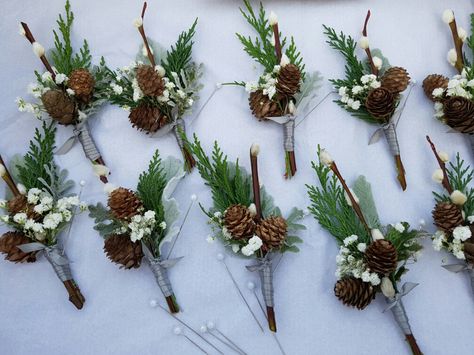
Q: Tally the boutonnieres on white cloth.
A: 10